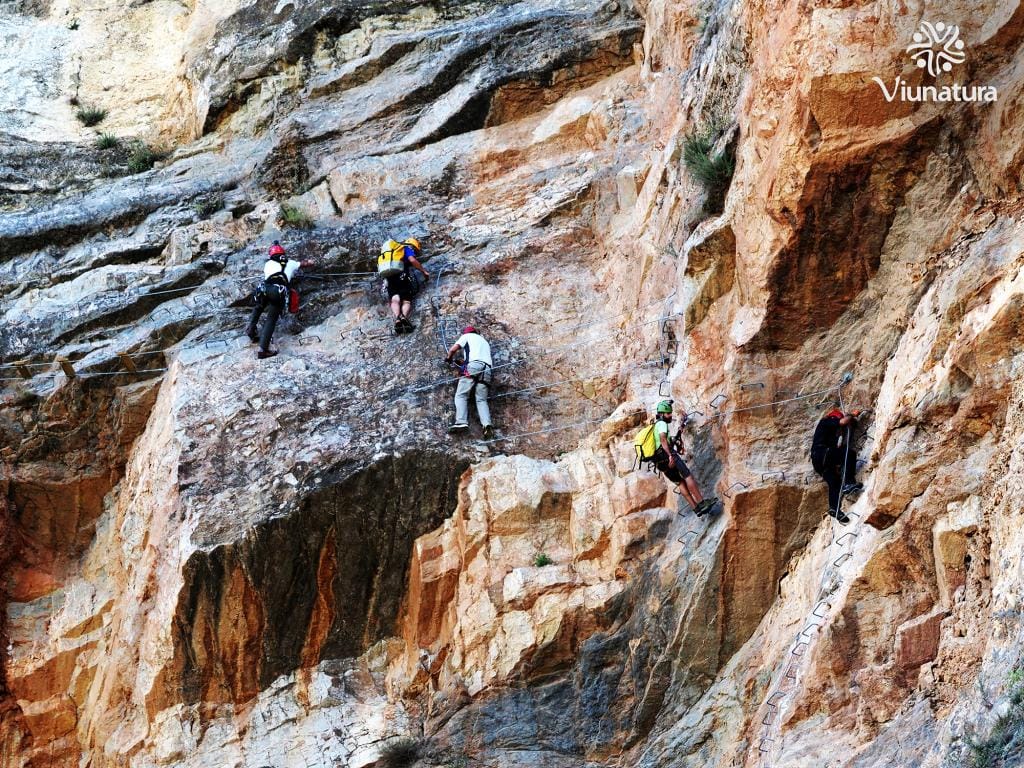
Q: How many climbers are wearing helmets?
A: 5